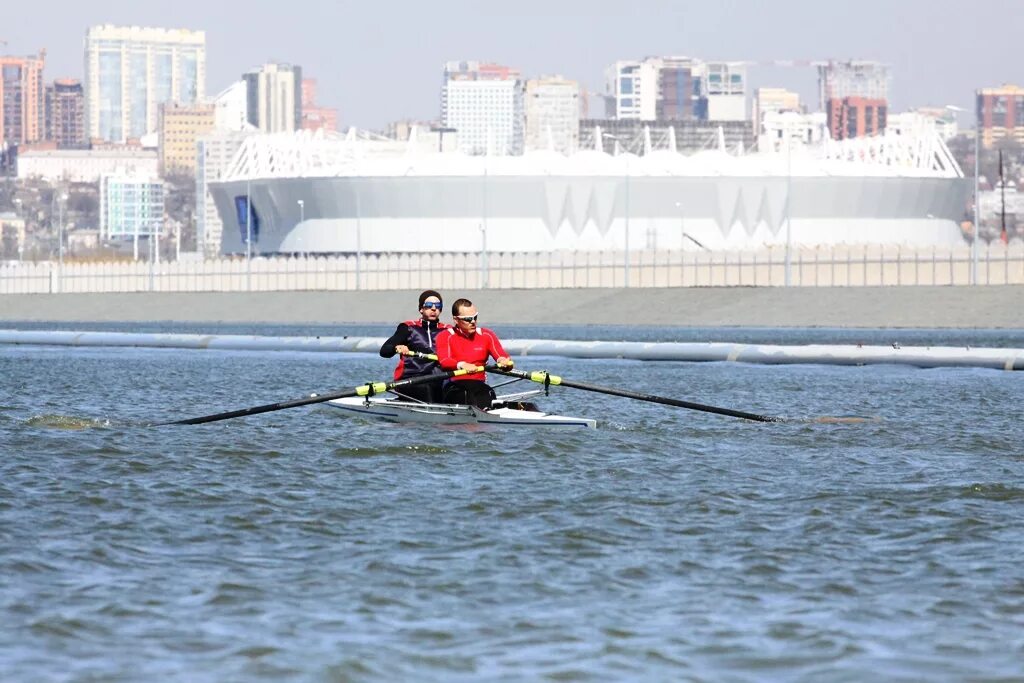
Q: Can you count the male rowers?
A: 2